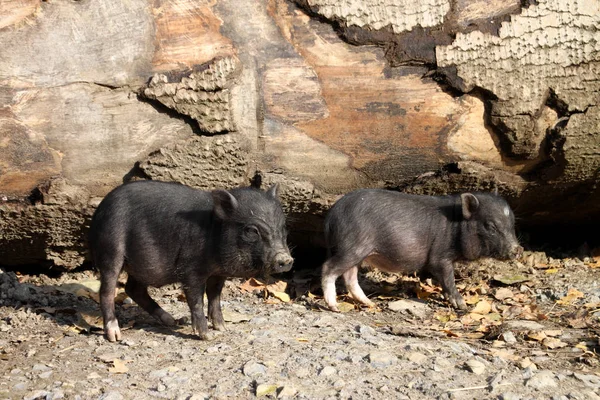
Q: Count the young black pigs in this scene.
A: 2